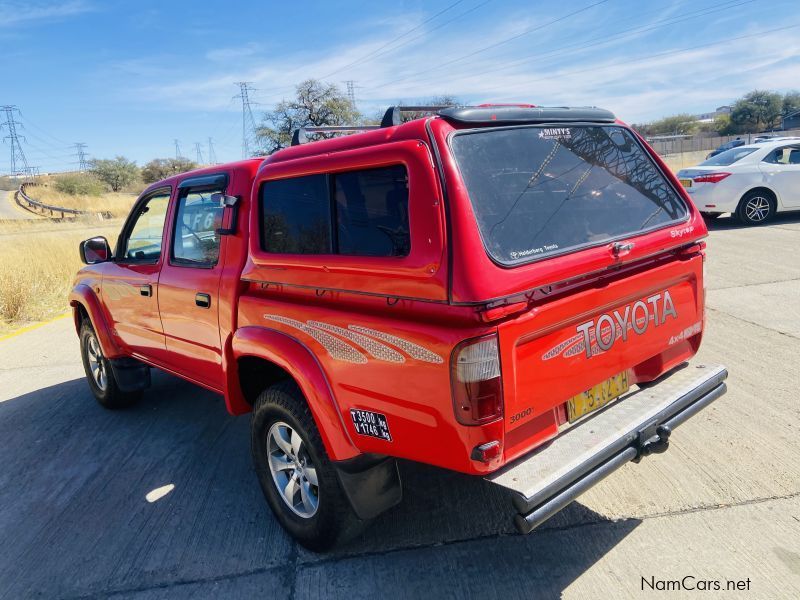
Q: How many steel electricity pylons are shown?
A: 7